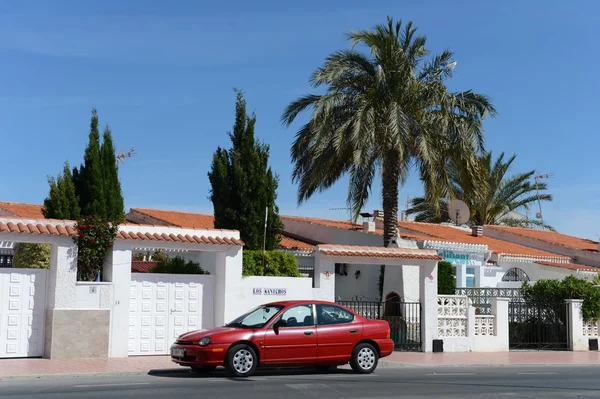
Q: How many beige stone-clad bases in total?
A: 1